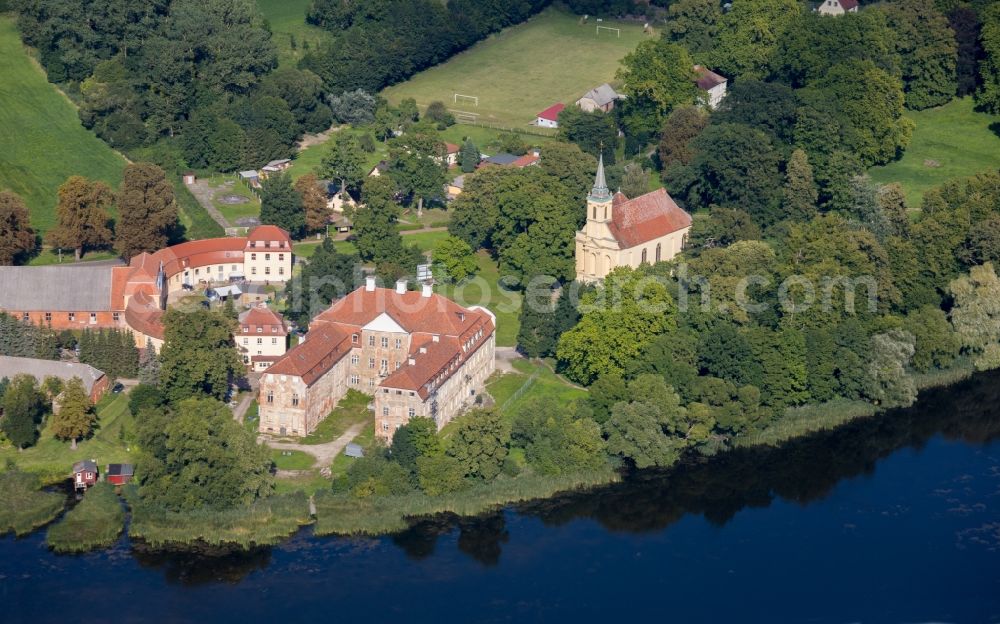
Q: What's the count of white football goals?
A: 2